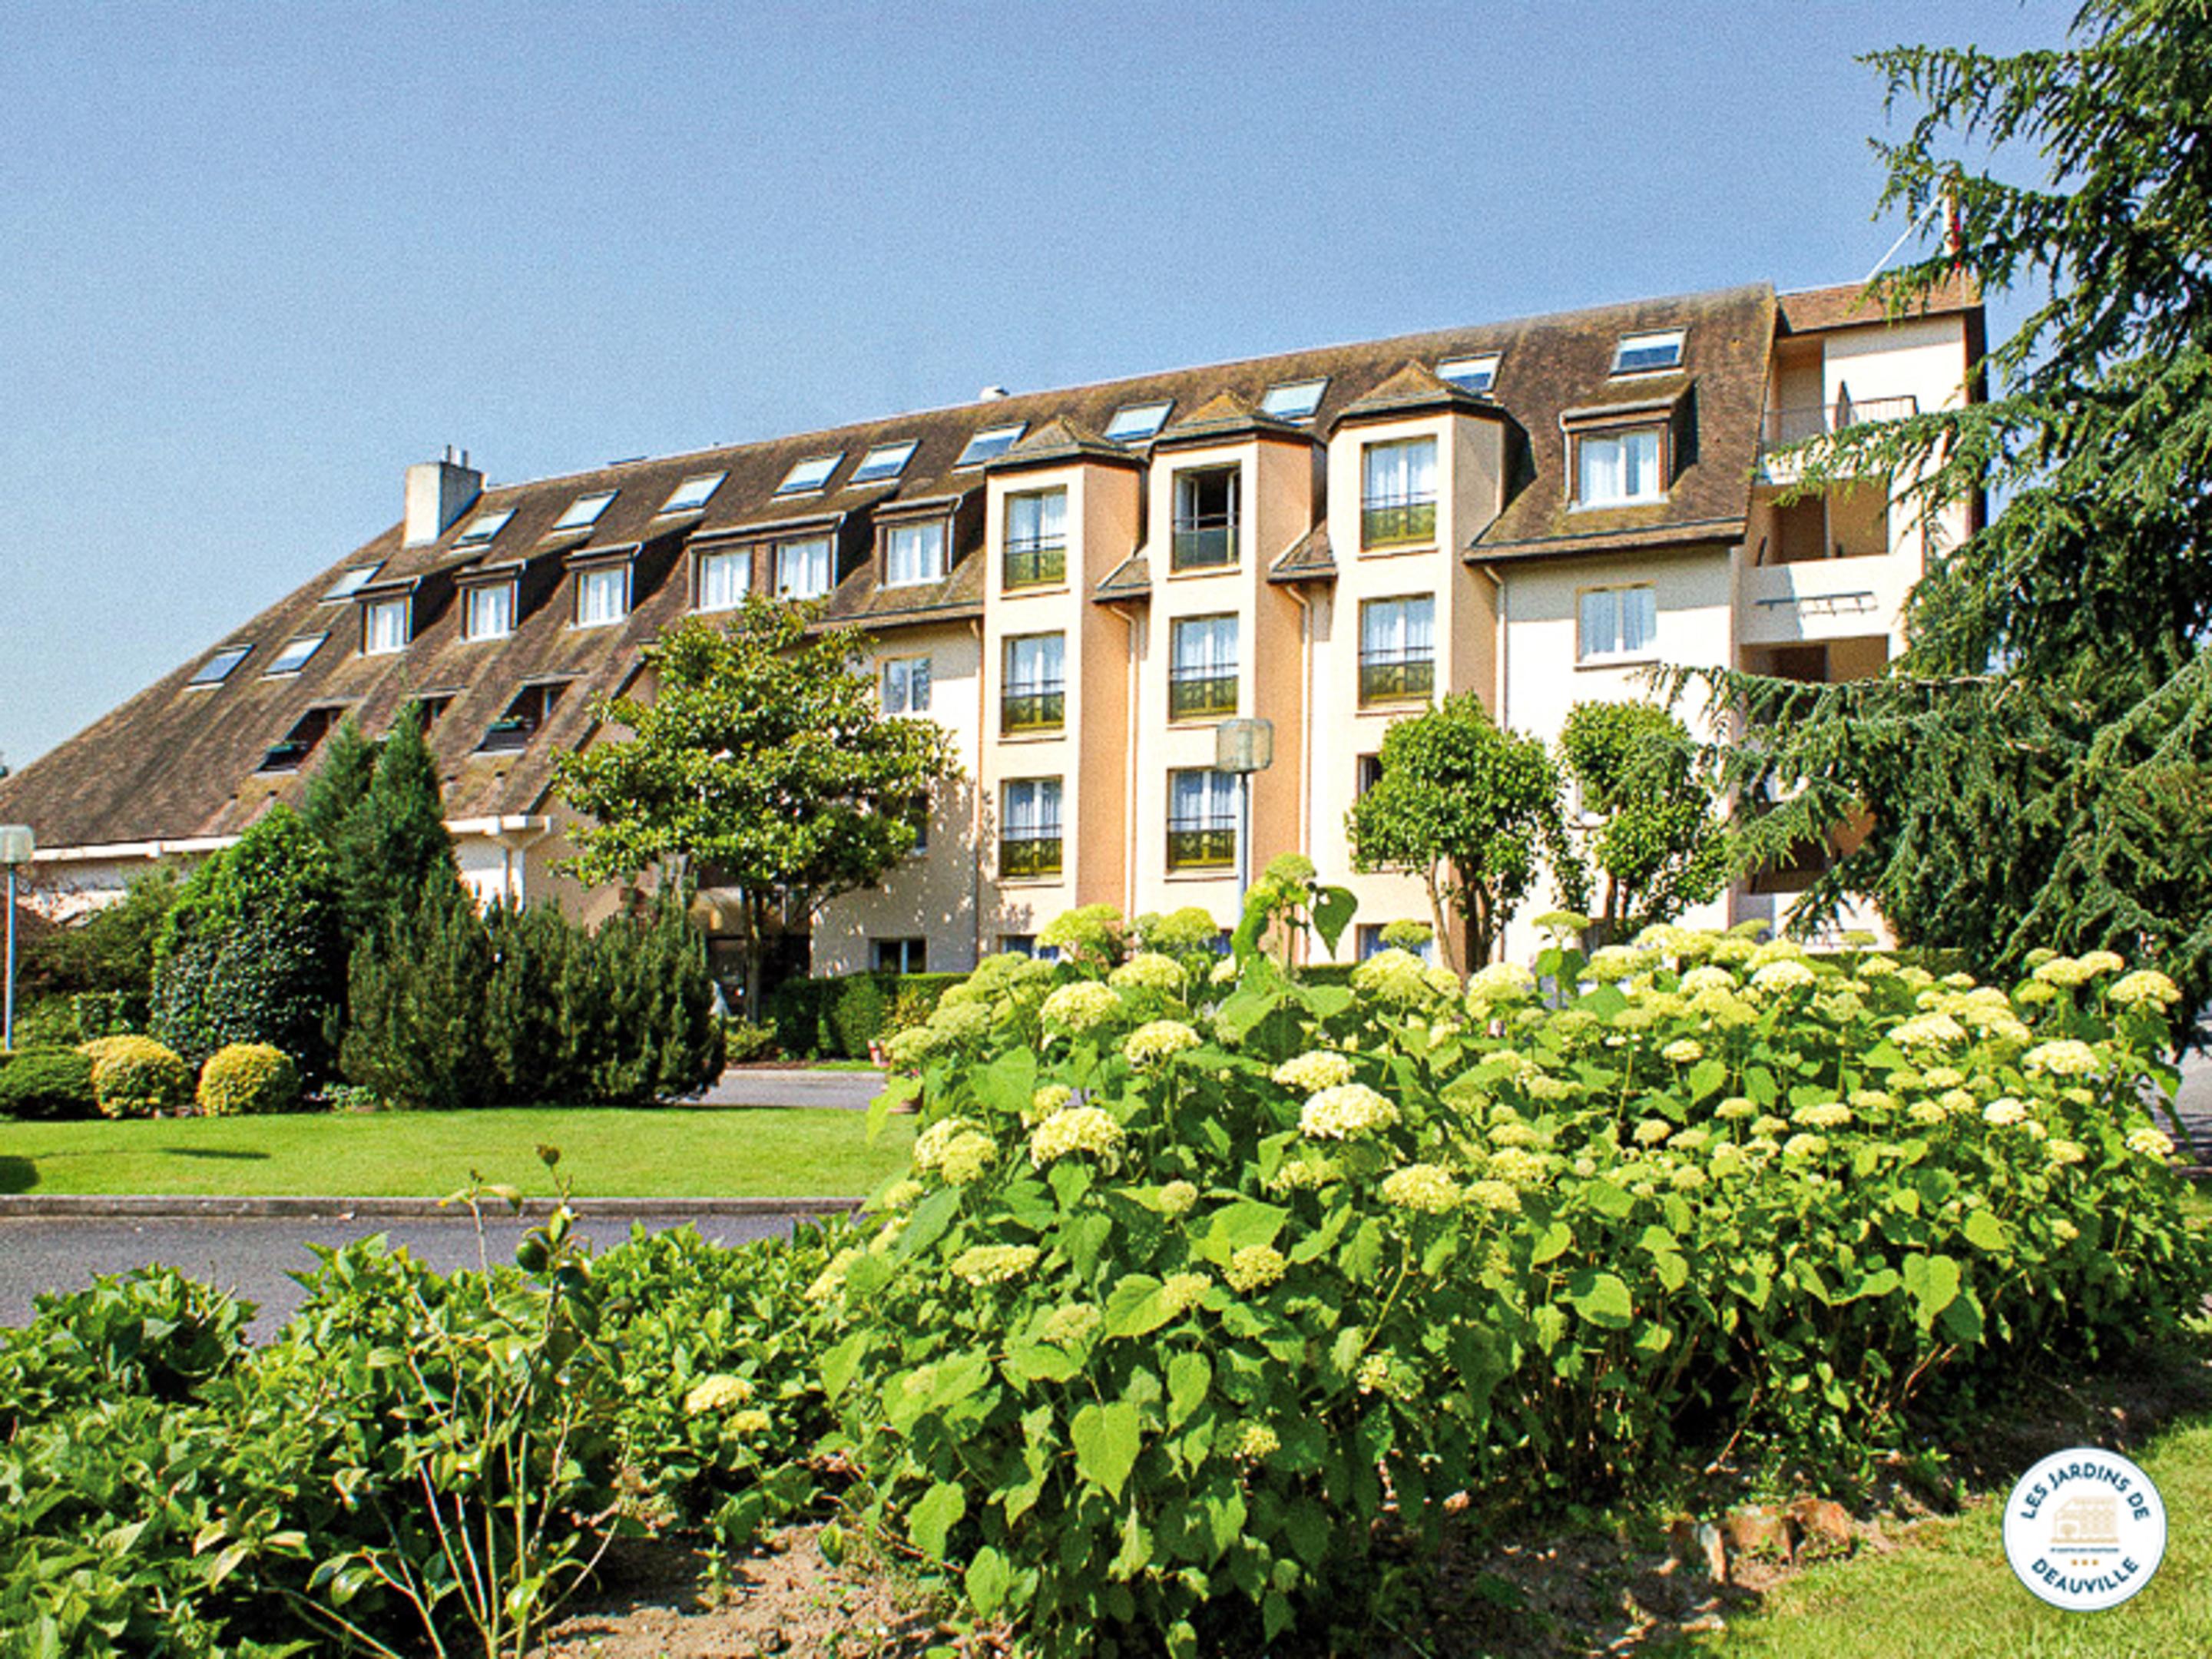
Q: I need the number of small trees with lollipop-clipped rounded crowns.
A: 2